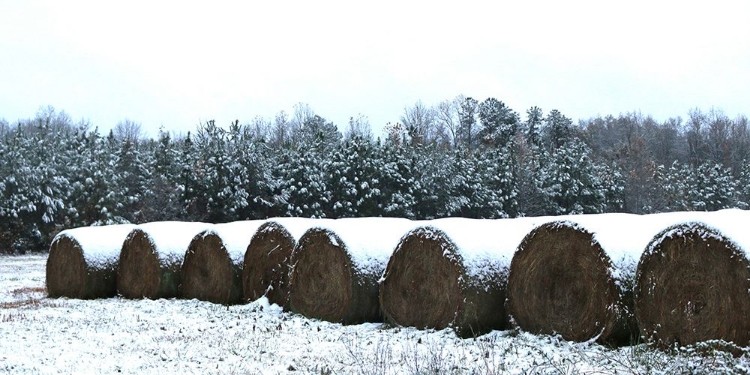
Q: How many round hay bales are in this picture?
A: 8